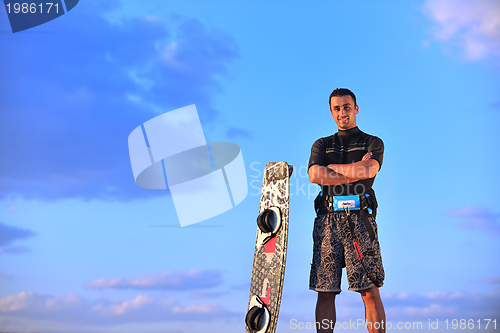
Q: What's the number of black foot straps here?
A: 2